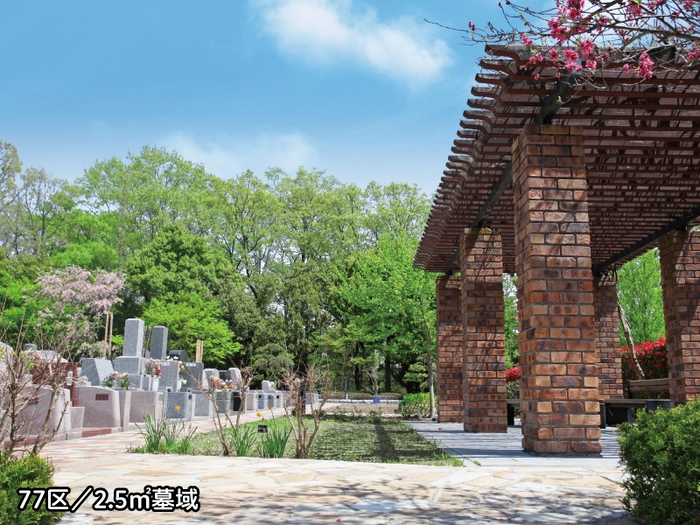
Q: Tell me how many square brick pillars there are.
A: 5